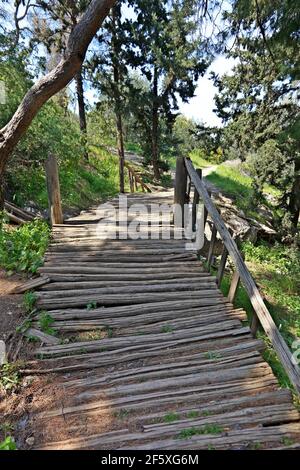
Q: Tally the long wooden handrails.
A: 1